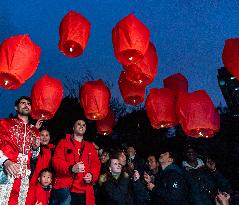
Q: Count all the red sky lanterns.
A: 12